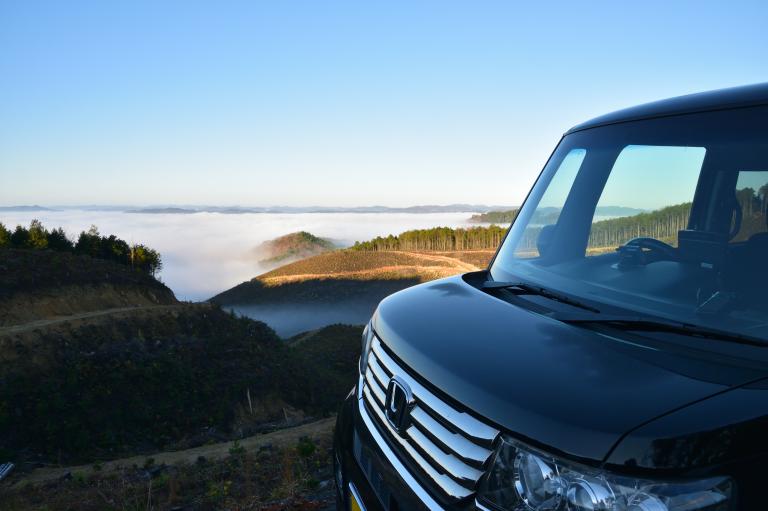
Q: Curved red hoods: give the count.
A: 0